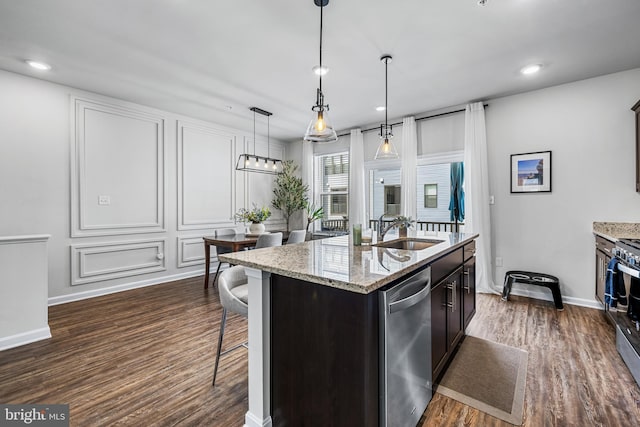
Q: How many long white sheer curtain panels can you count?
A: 4